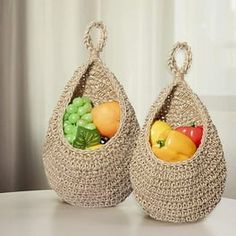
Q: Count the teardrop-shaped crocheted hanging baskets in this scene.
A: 2